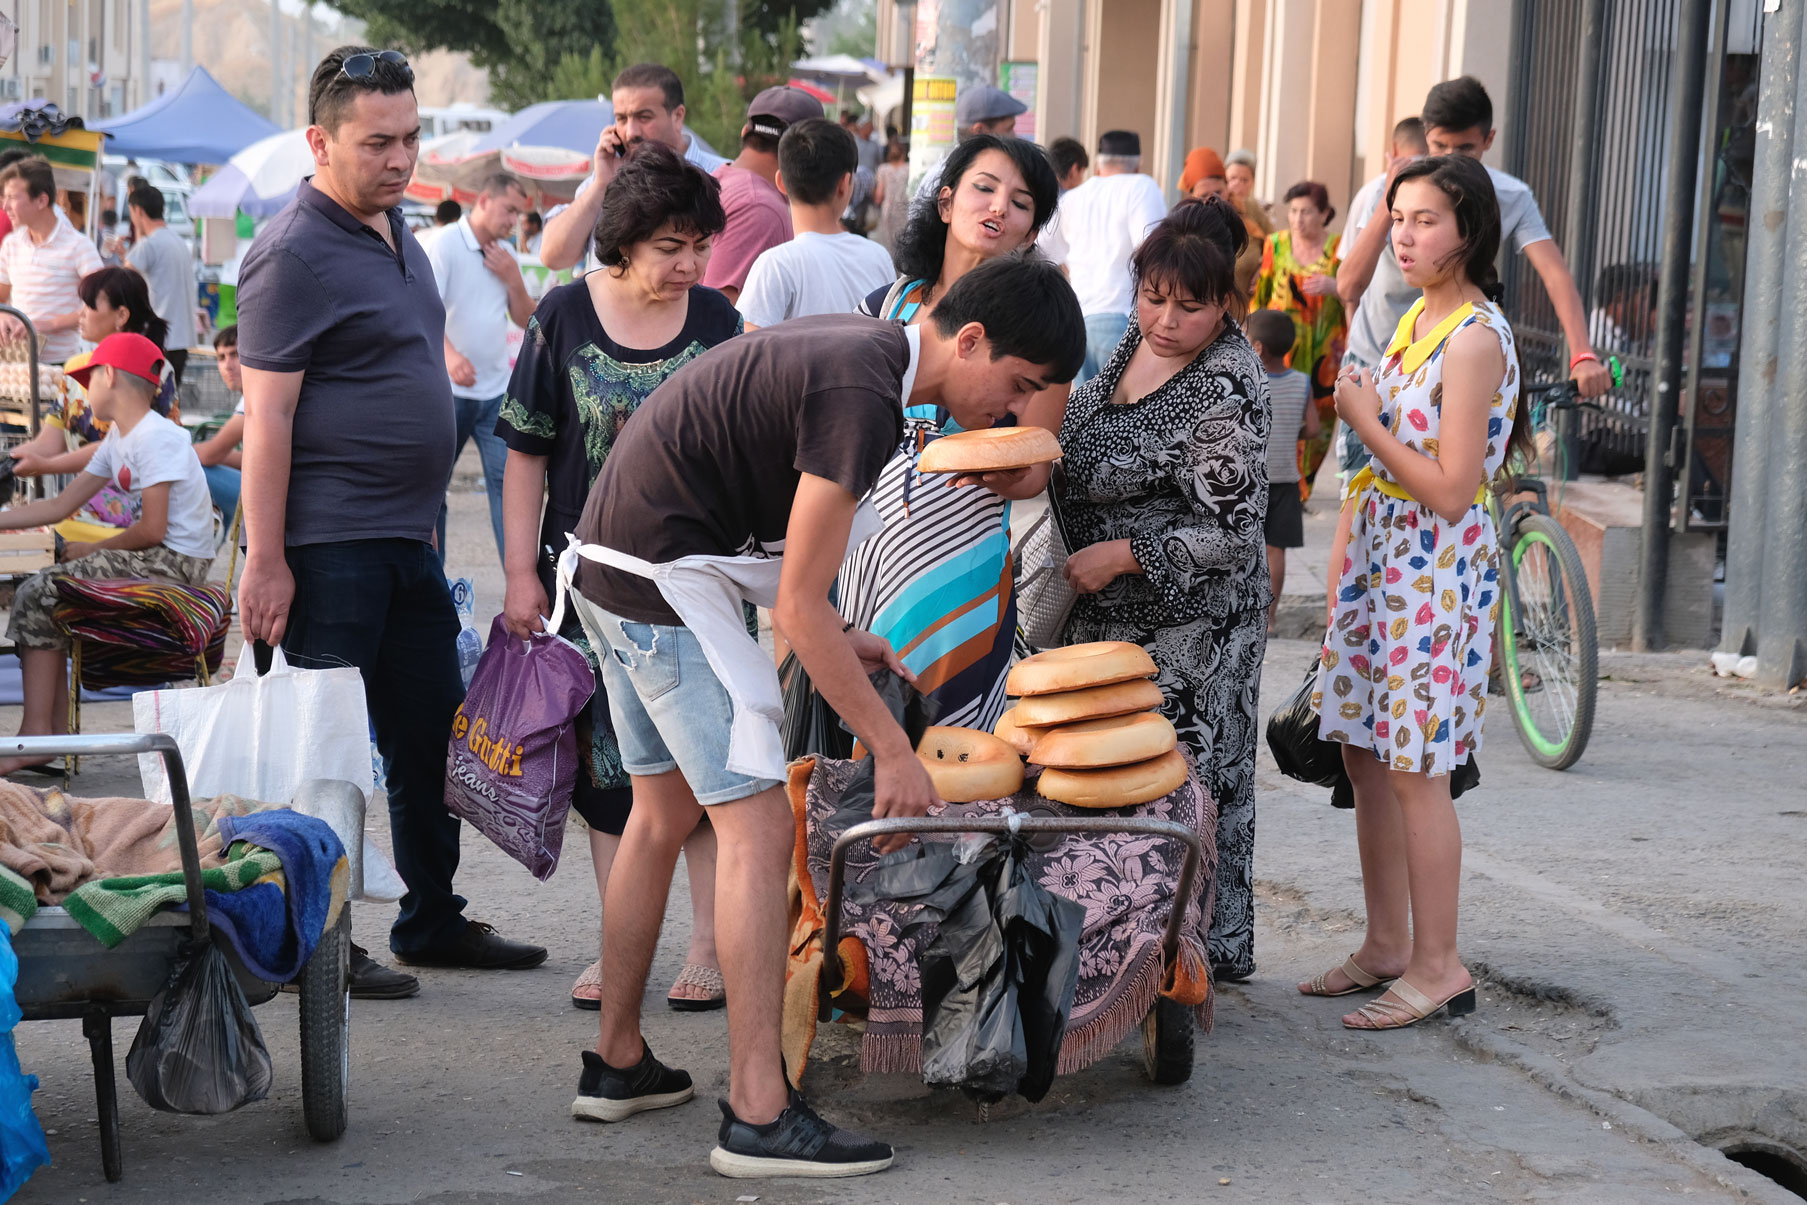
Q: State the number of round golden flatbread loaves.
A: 7